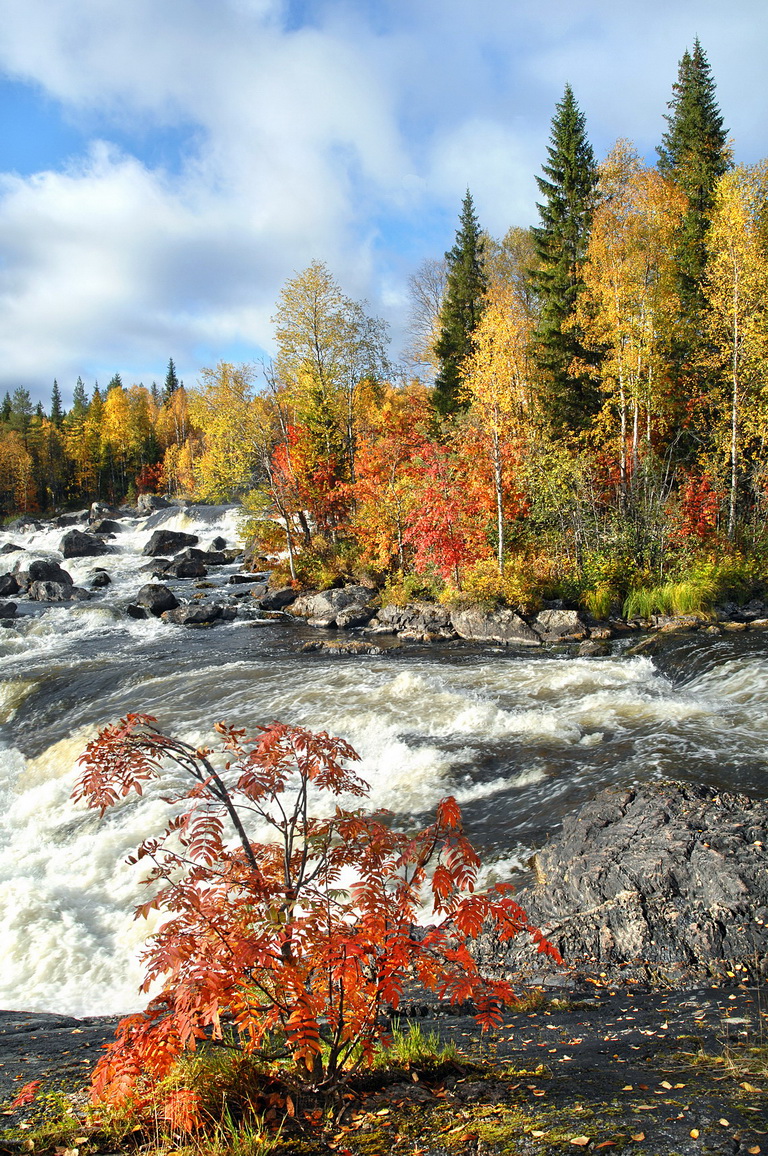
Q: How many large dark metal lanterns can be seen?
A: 0